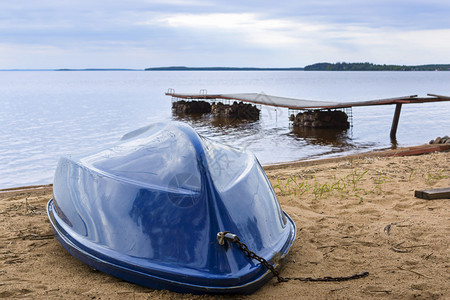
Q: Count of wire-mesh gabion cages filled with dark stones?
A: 3